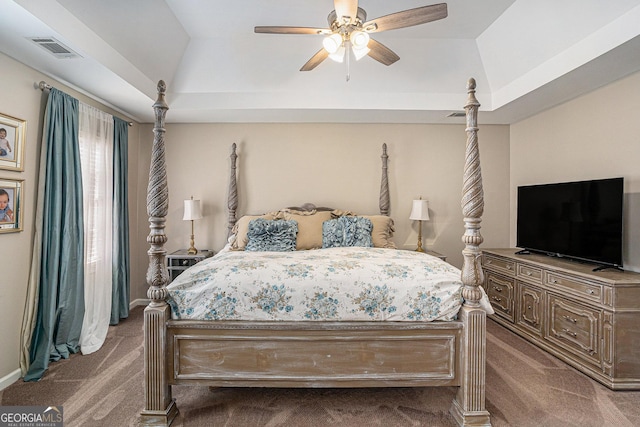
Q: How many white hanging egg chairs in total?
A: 0